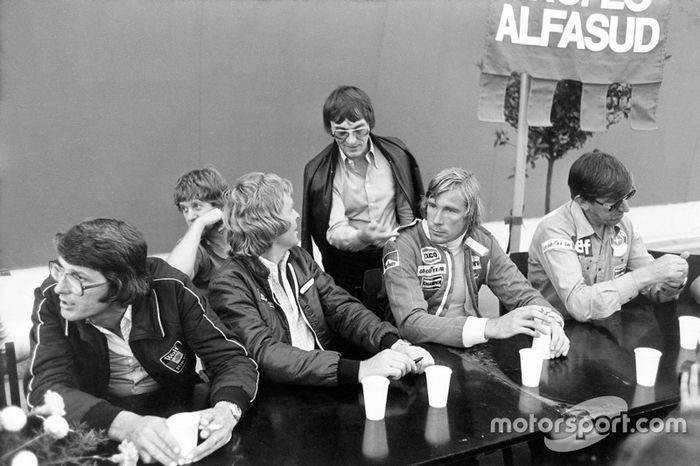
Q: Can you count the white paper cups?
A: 7